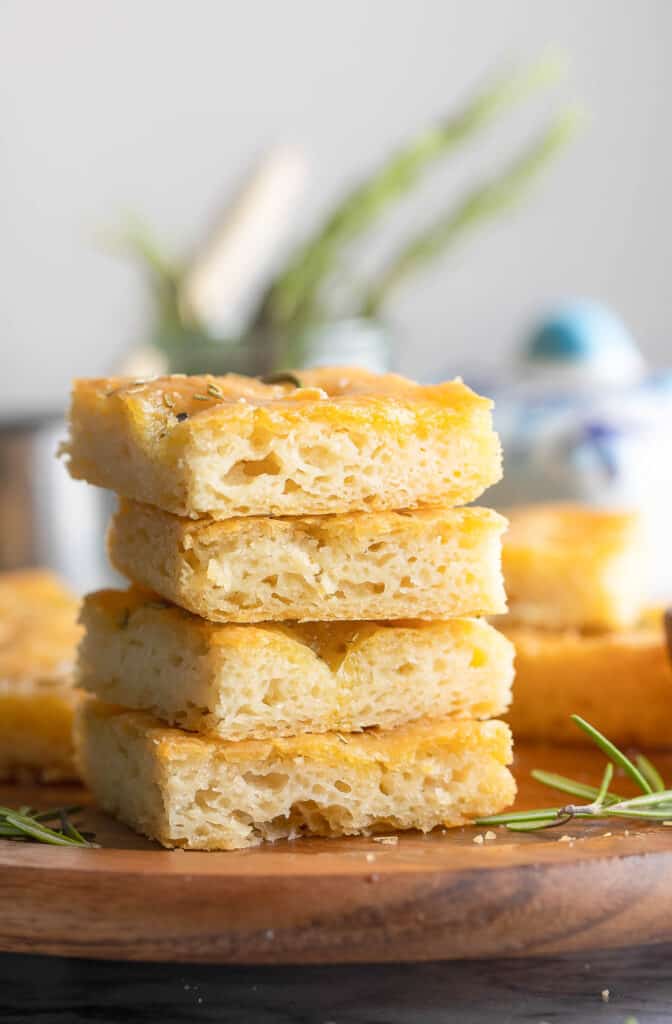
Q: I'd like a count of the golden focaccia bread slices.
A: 7